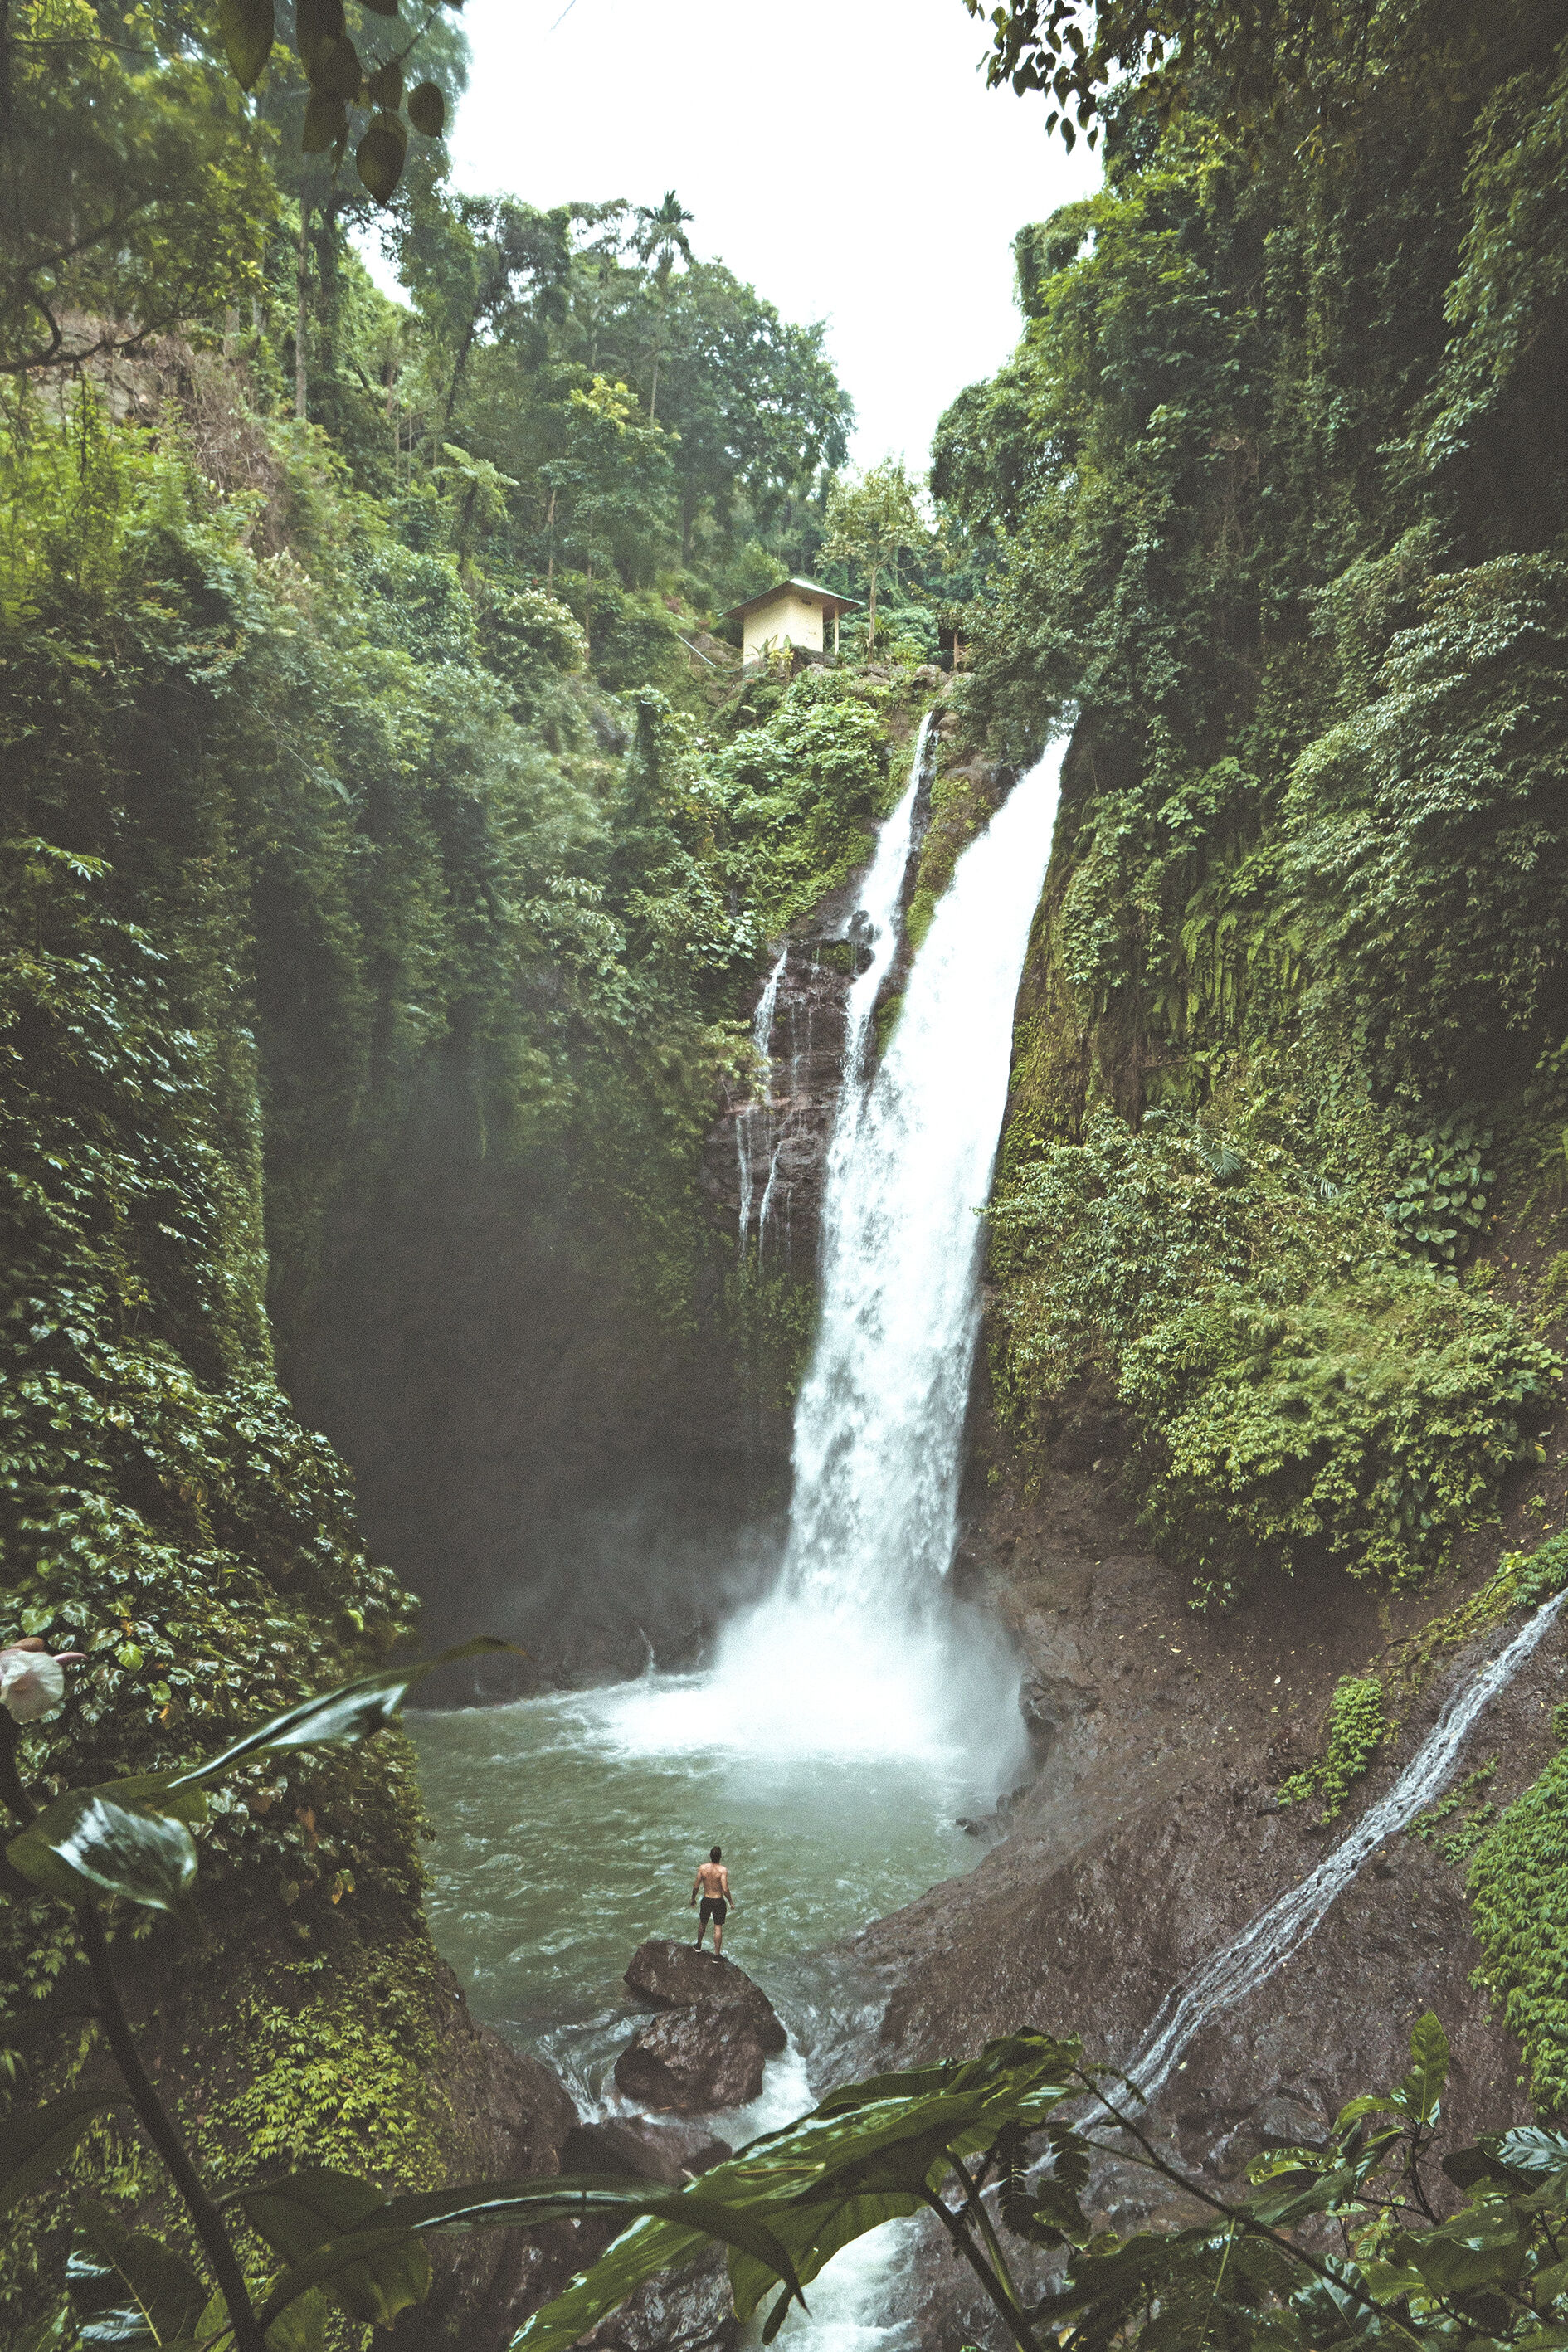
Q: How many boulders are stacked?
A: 2